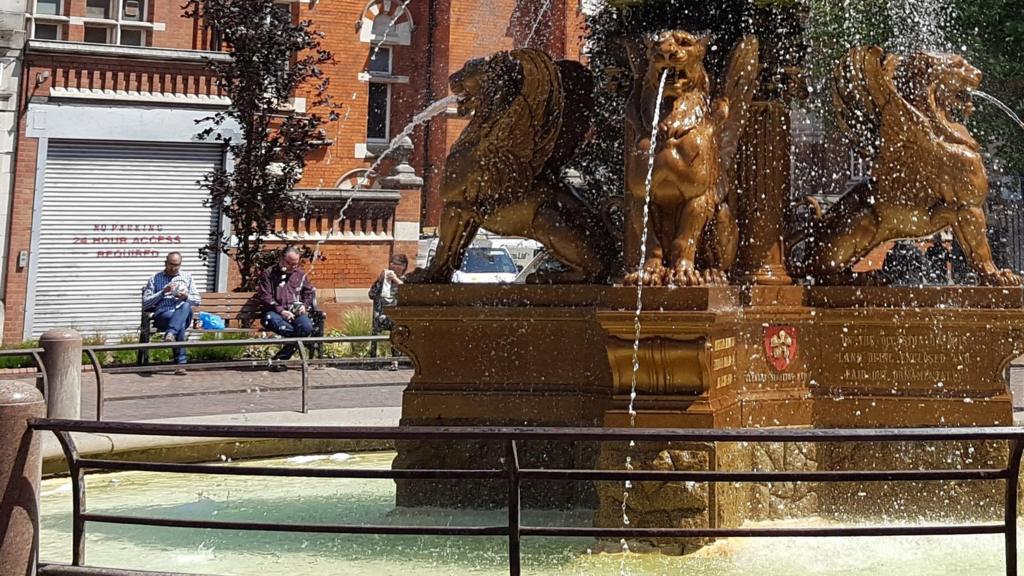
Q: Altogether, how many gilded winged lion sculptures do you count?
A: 3